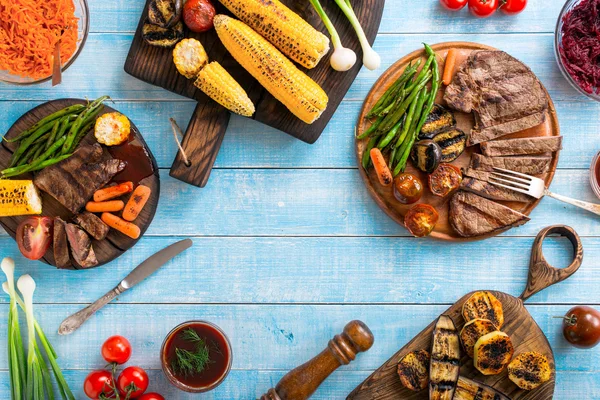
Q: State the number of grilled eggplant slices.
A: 7